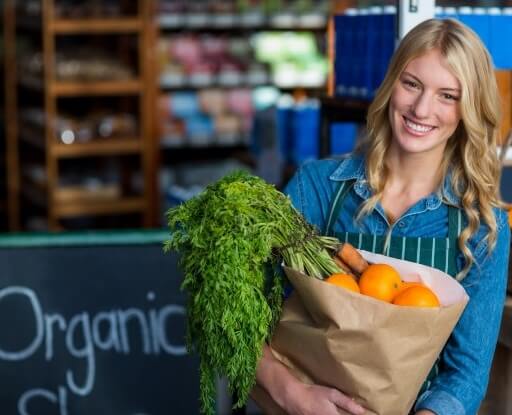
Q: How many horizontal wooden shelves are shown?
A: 4